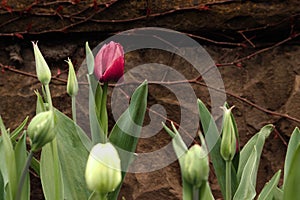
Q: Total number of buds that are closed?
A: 6